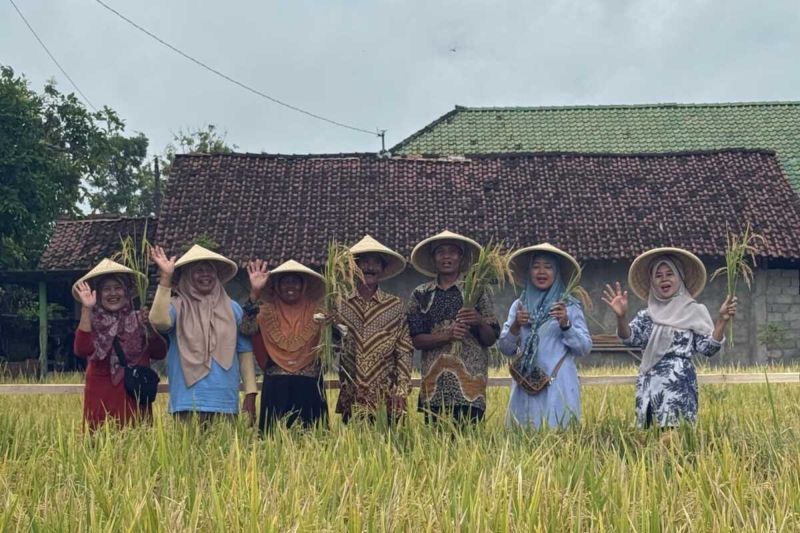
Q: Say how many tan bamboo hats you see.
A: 7